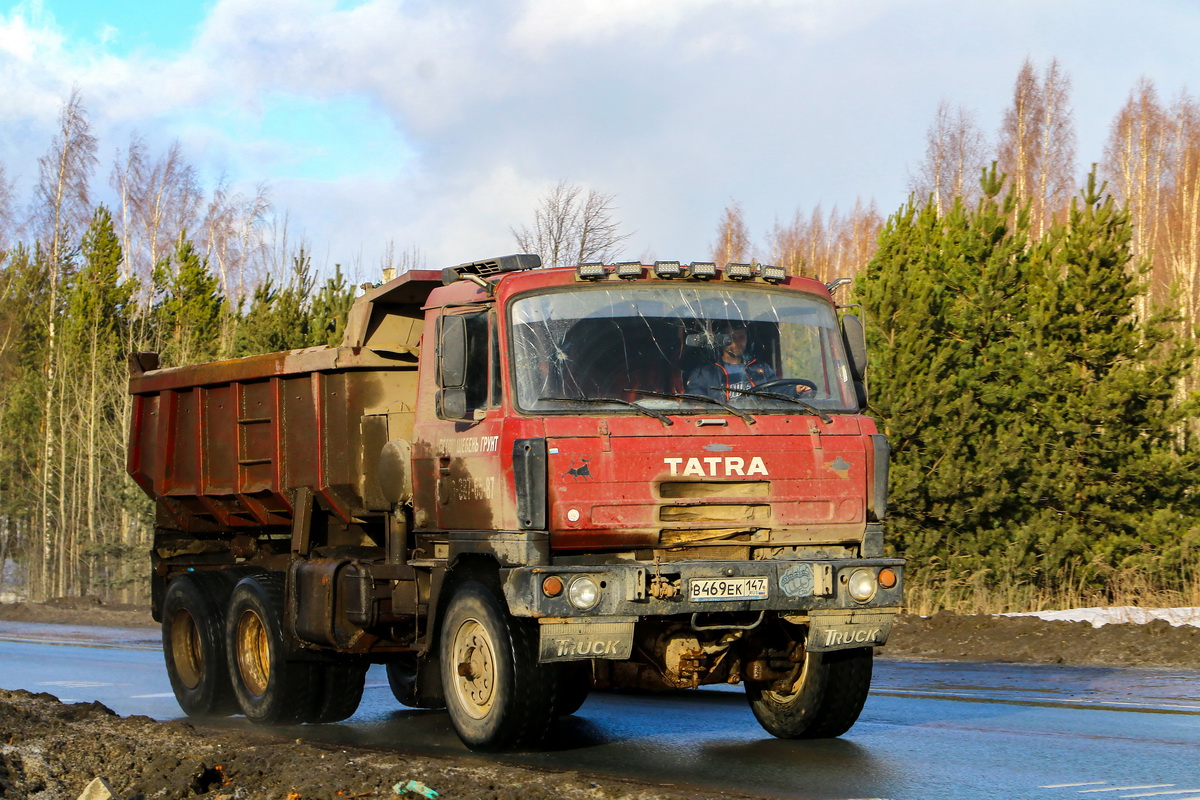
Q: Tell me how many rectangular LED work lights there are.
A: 6